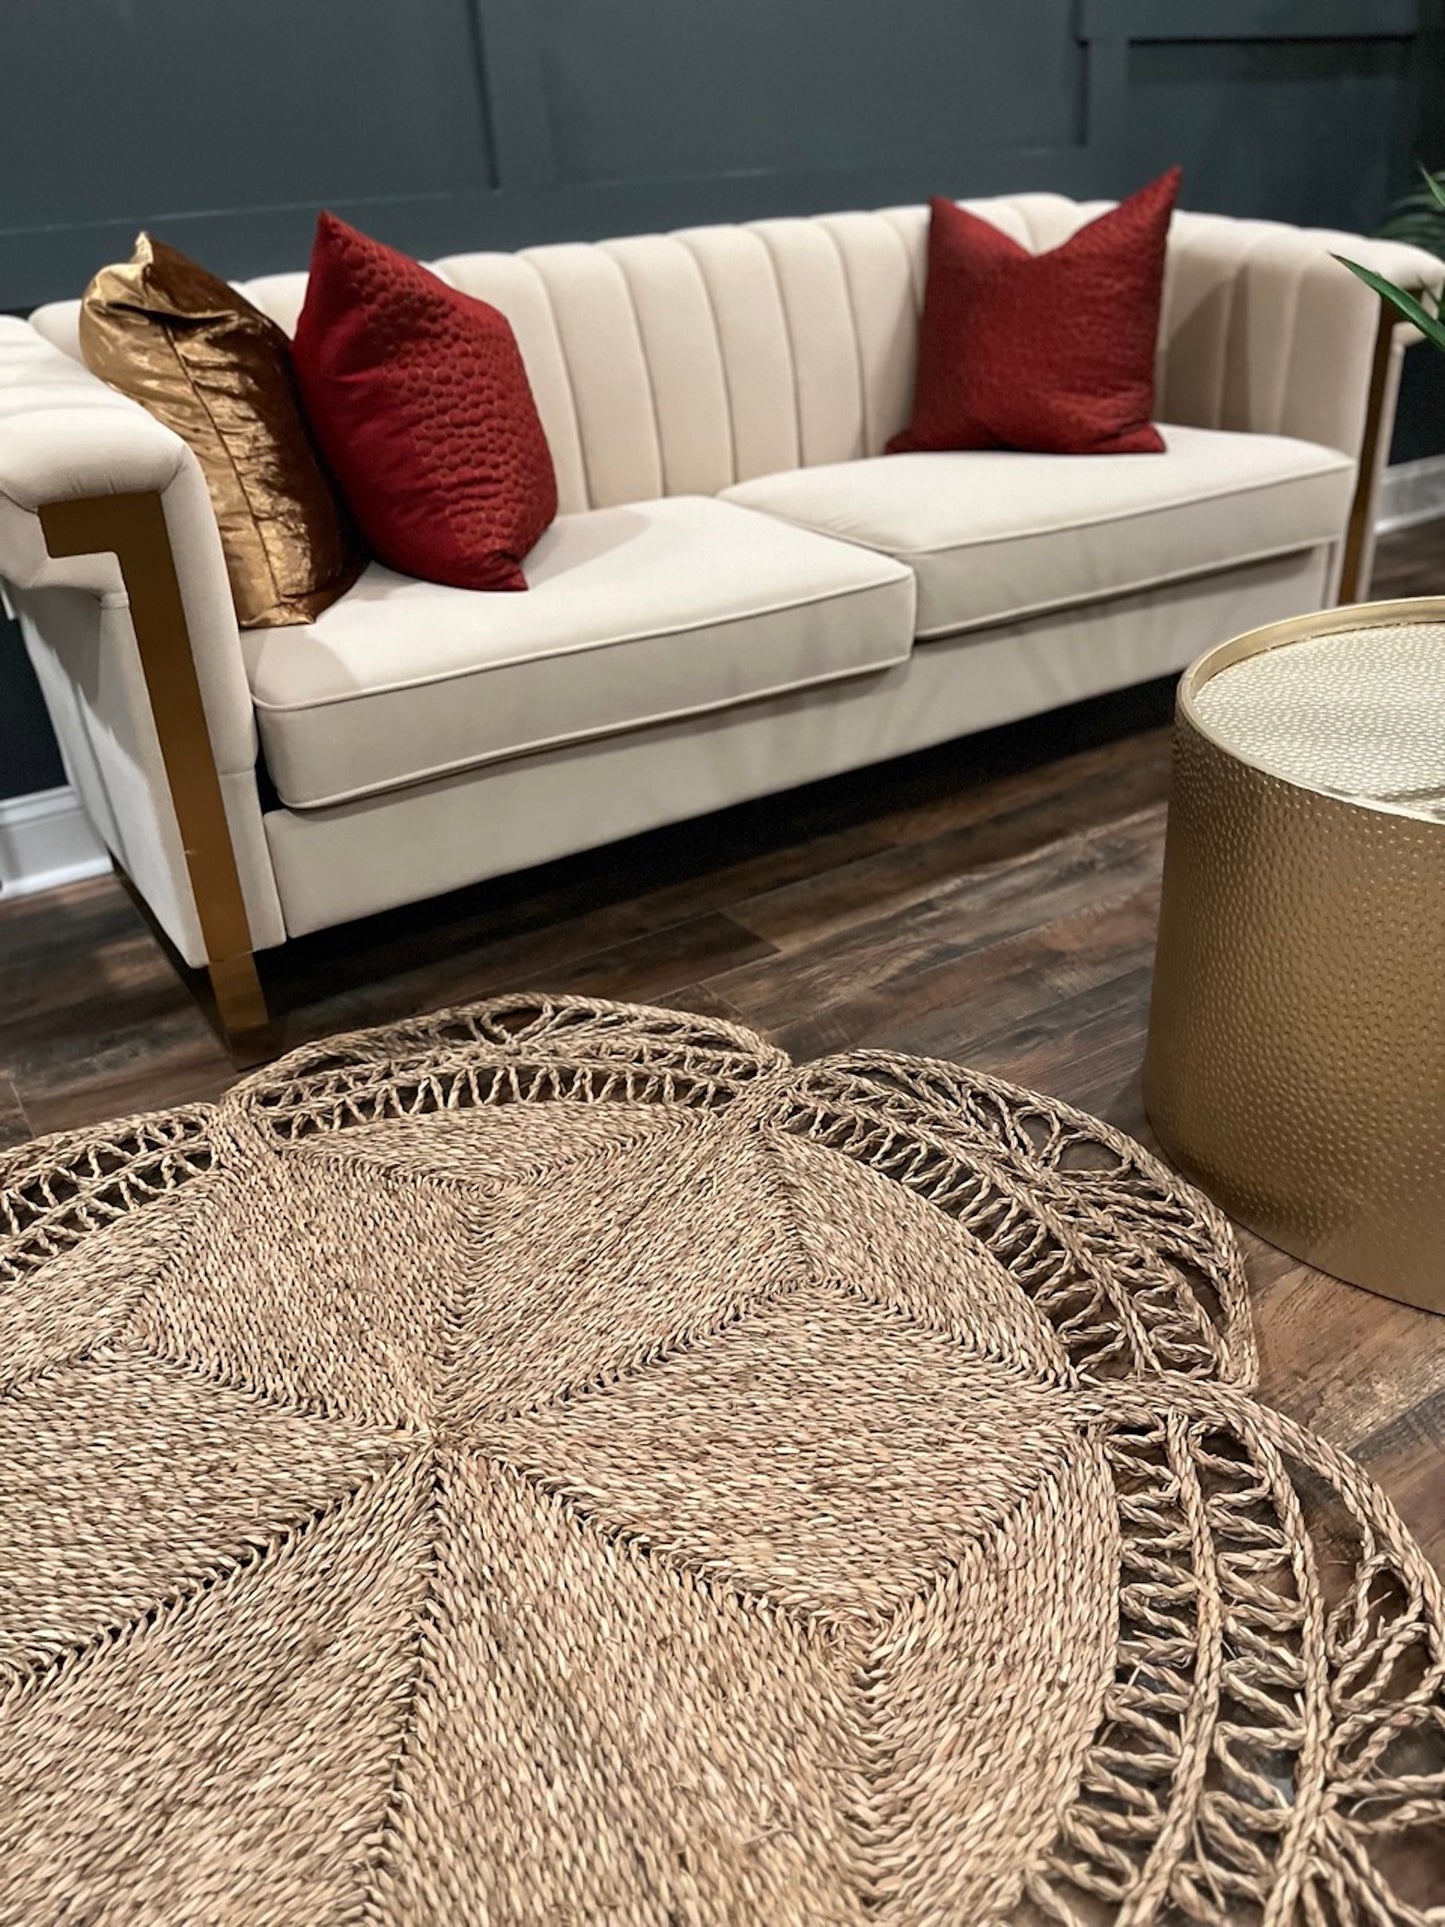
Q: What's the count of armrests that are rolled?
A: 2